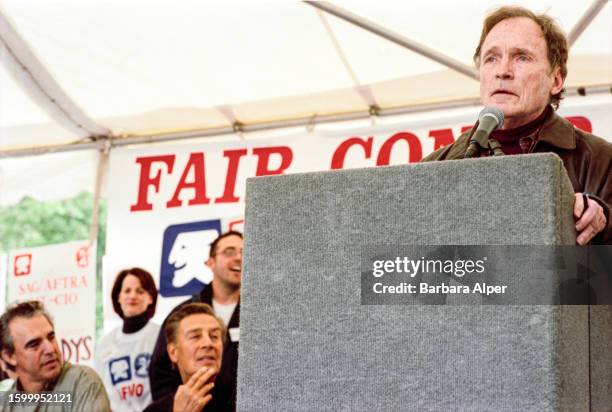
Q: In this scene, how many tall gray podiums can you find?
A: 1